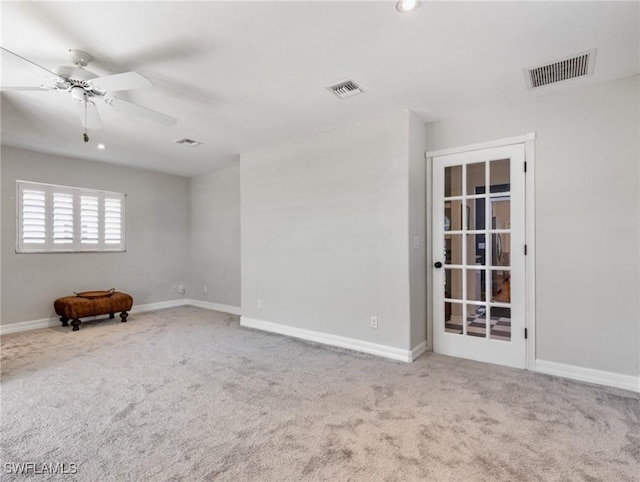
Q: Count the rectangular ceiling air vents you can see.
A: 3